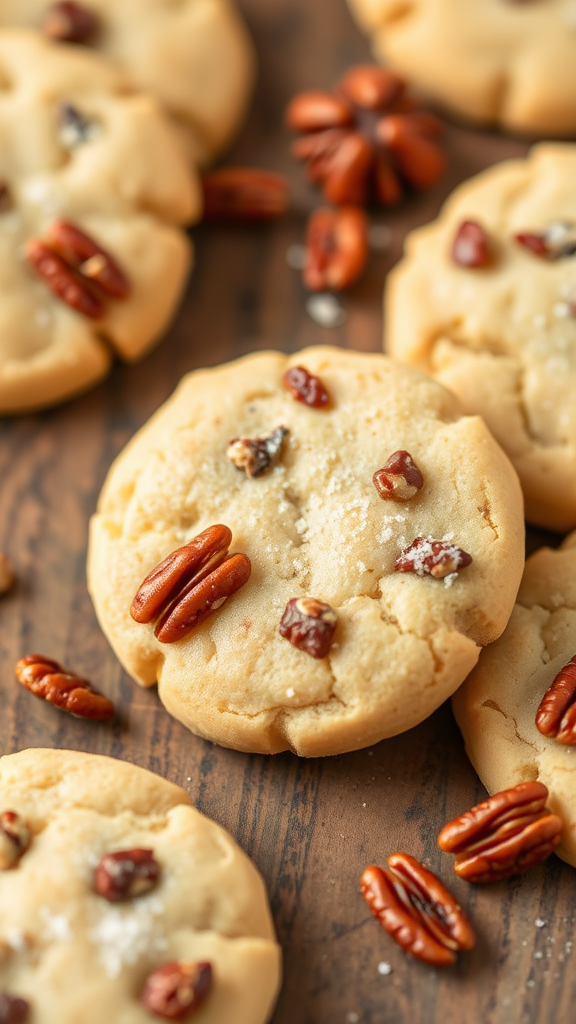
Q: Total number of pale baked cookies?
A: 7